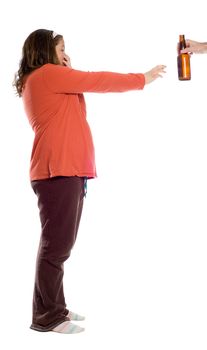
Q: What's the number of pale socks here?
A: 2